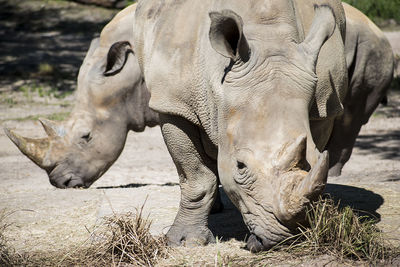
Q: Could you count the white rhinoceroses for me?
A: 2